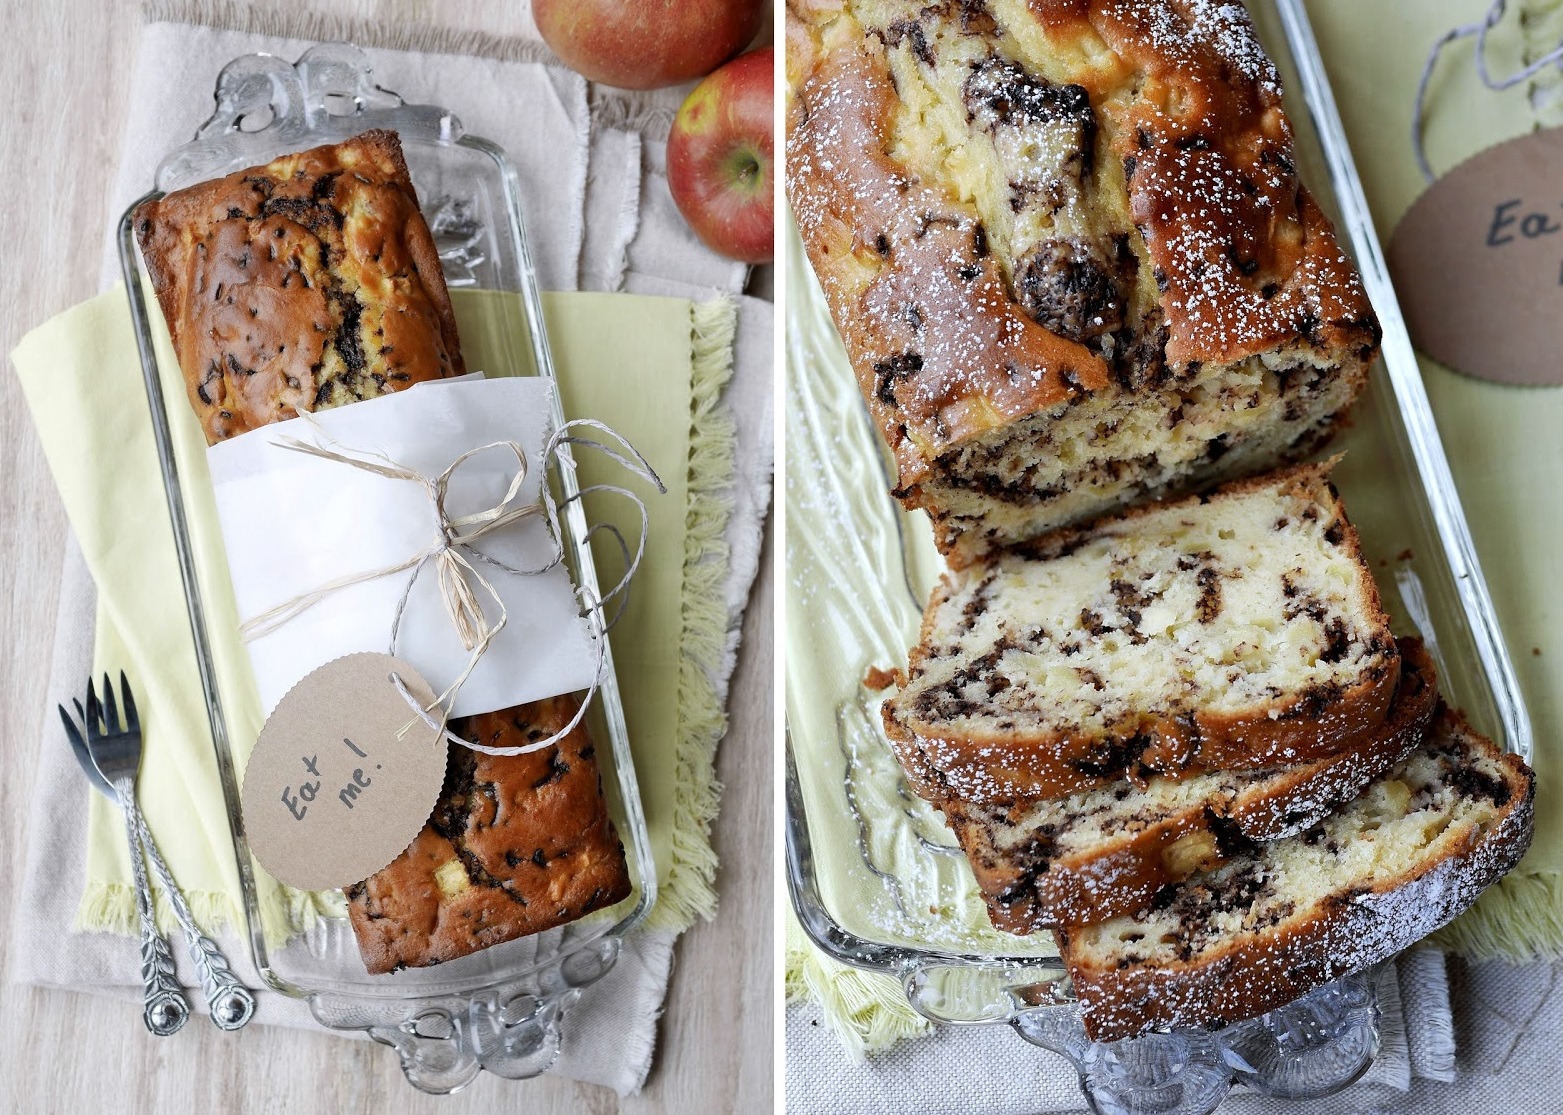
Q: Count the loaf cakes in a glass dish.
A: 2